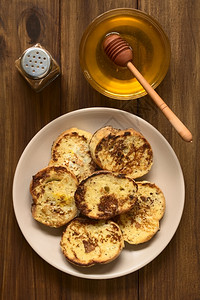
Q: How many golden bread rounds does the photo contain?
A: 6